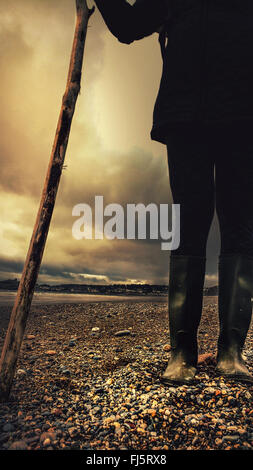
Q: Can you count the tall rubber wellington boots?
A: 2